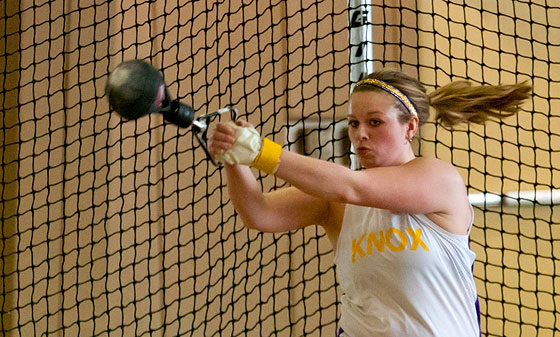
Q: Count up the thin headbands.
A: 1